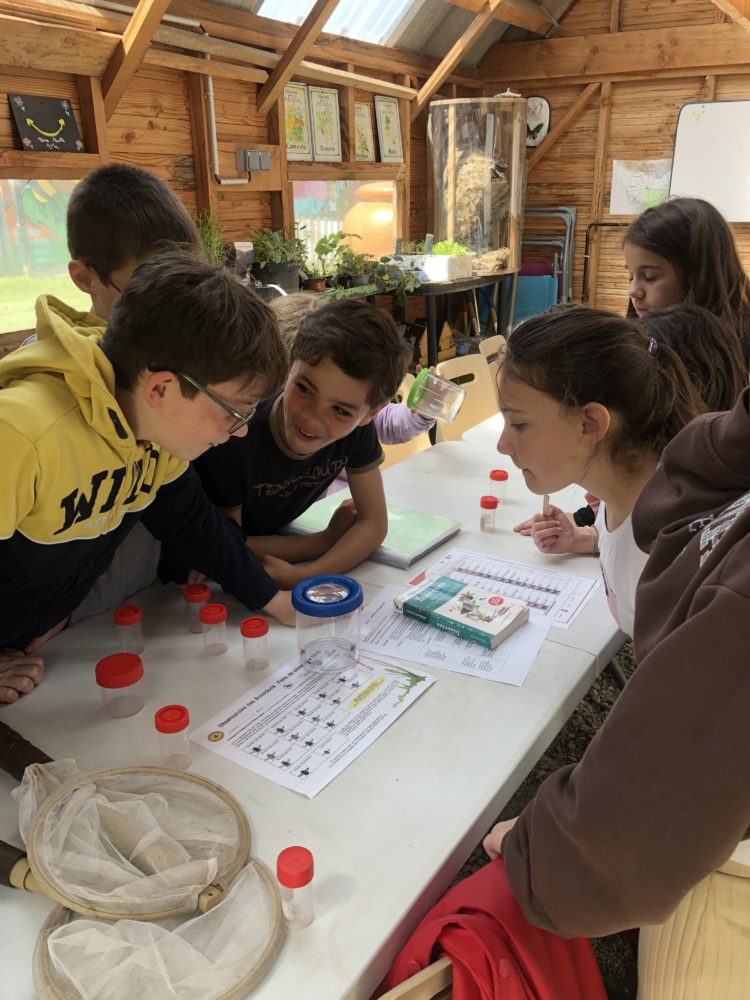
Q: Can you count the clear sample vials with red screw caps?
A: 9